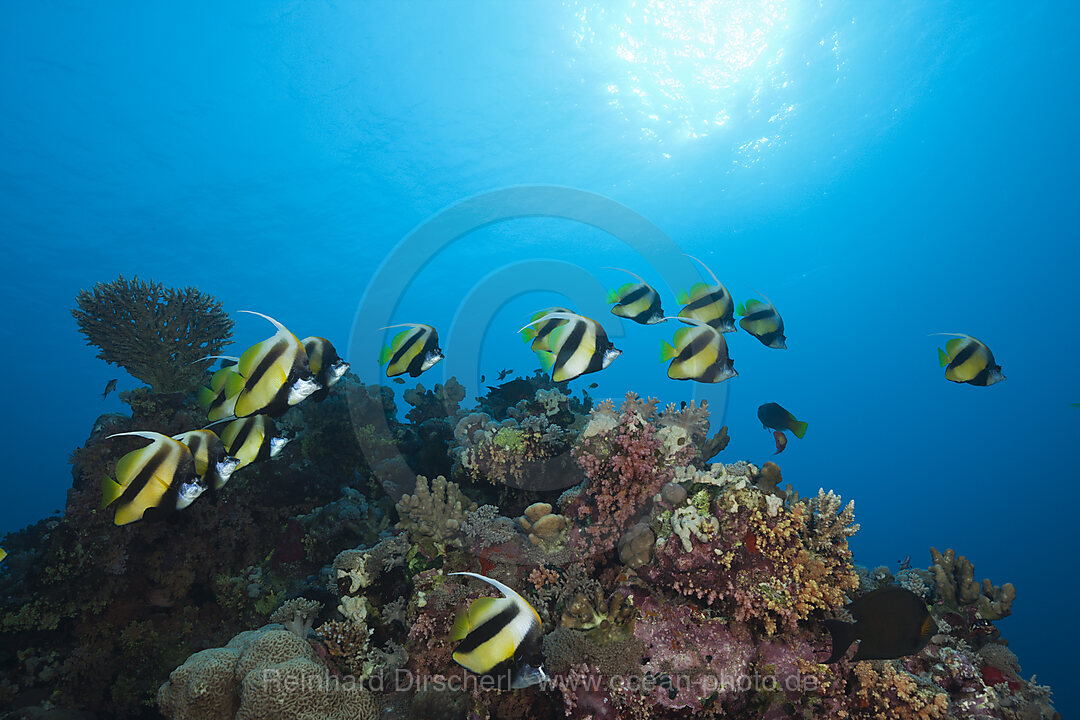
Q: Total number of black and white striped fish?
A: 15